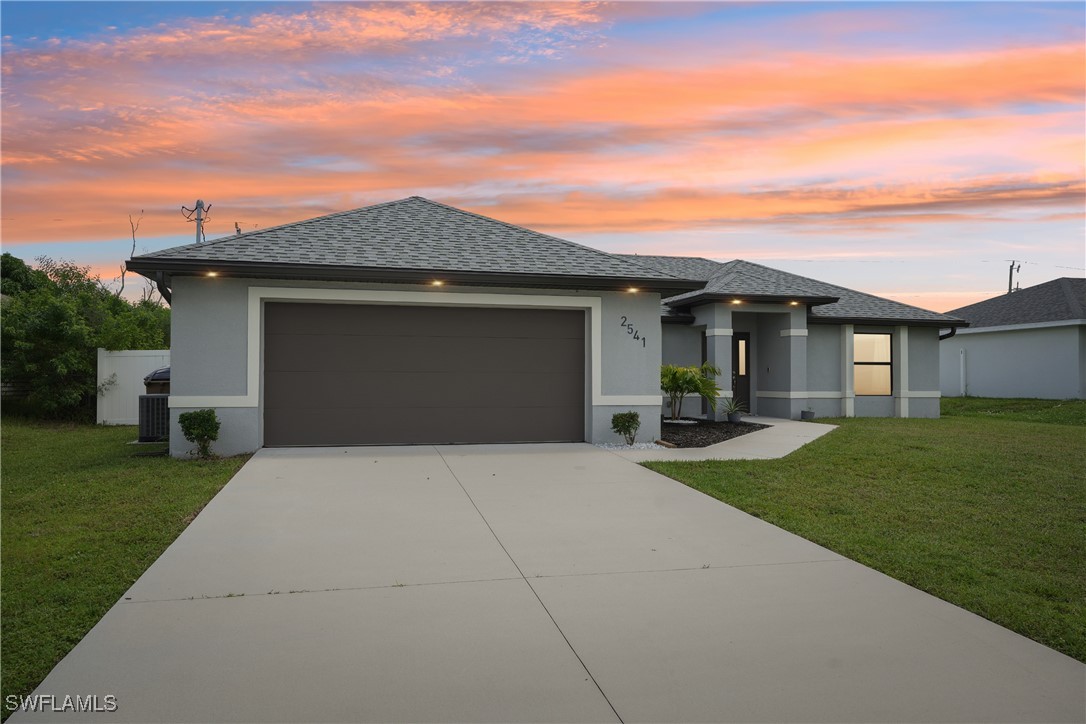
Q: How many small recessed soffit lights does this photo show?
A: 5